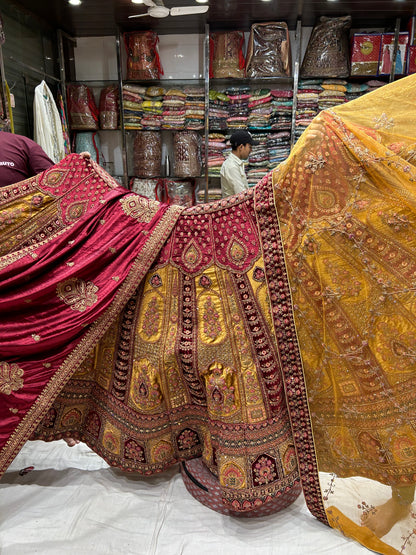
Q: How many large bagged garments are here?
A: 11